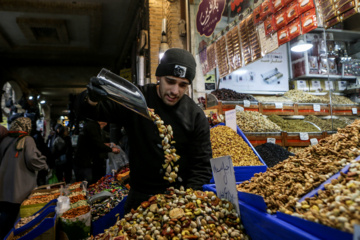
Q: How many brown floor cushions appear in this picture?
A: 0